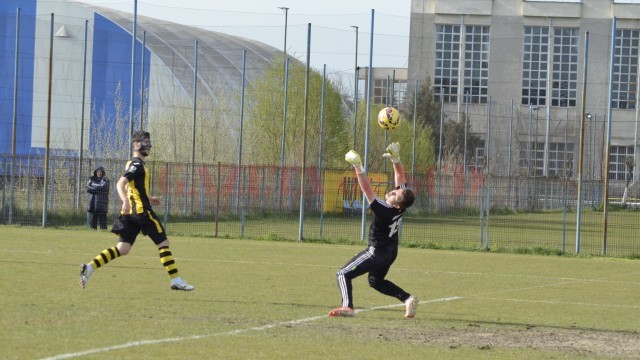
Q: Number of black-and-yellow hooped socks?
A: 2